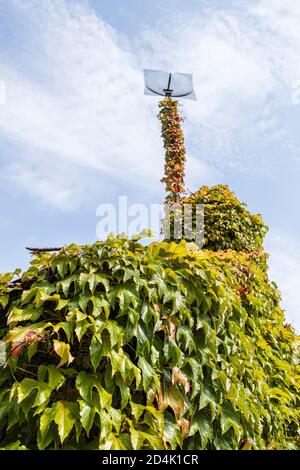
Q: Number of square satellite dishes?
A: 1